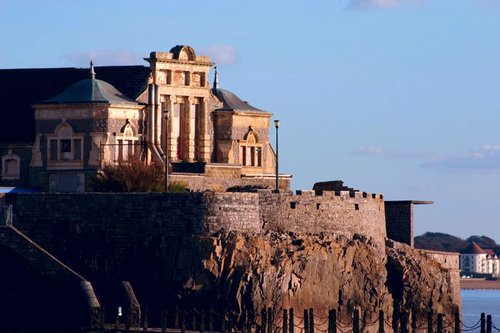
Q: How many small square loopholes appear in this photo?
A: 3